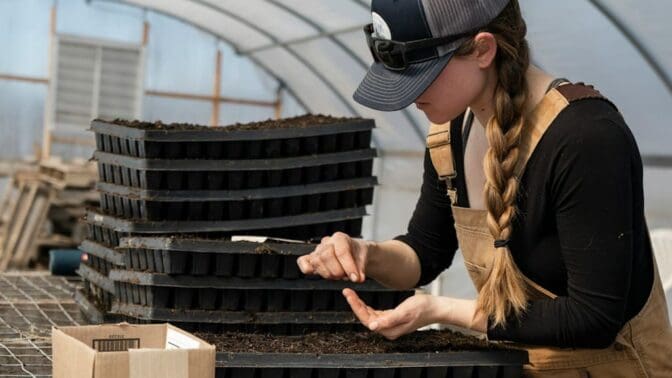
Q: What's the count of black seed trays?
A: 11